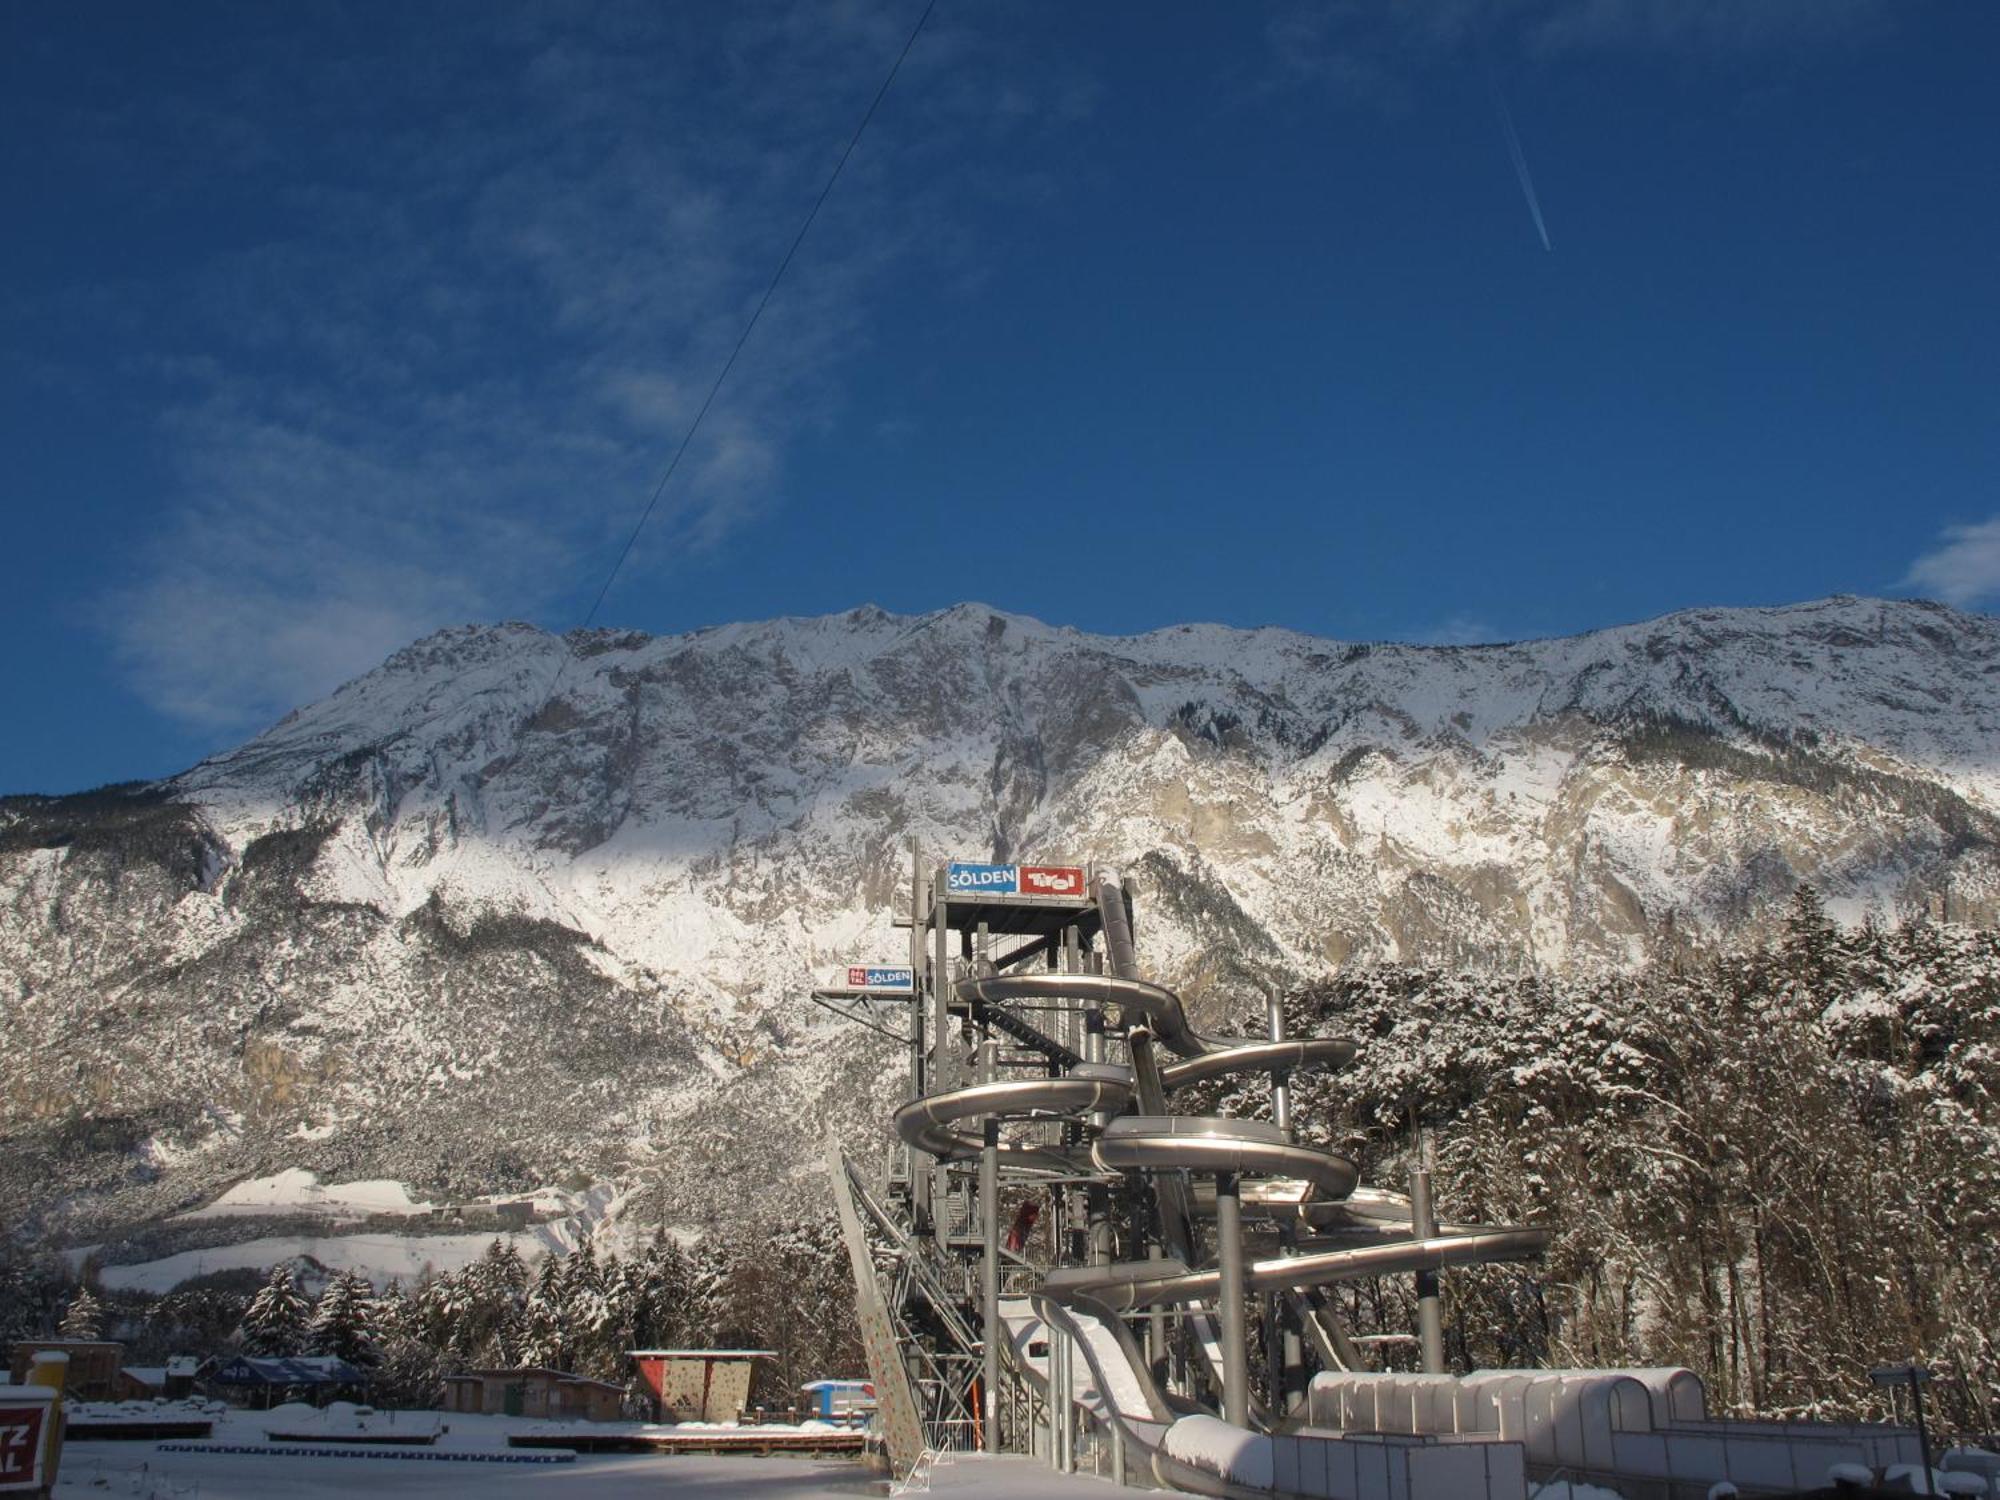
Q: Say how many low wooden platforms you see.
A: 3